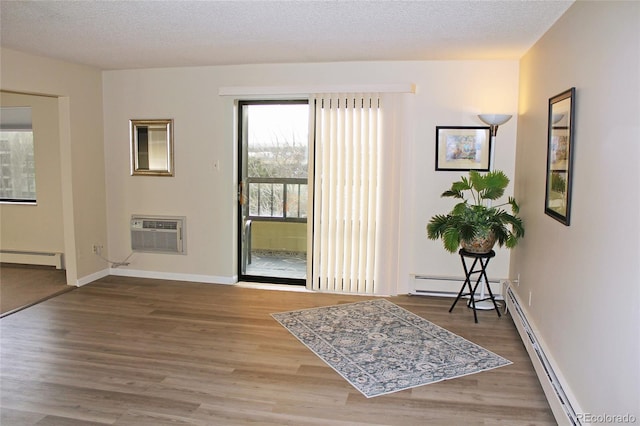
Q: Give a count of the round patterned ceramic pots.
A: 1